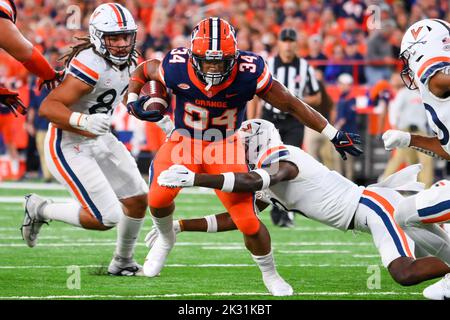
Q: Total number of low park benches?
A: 0